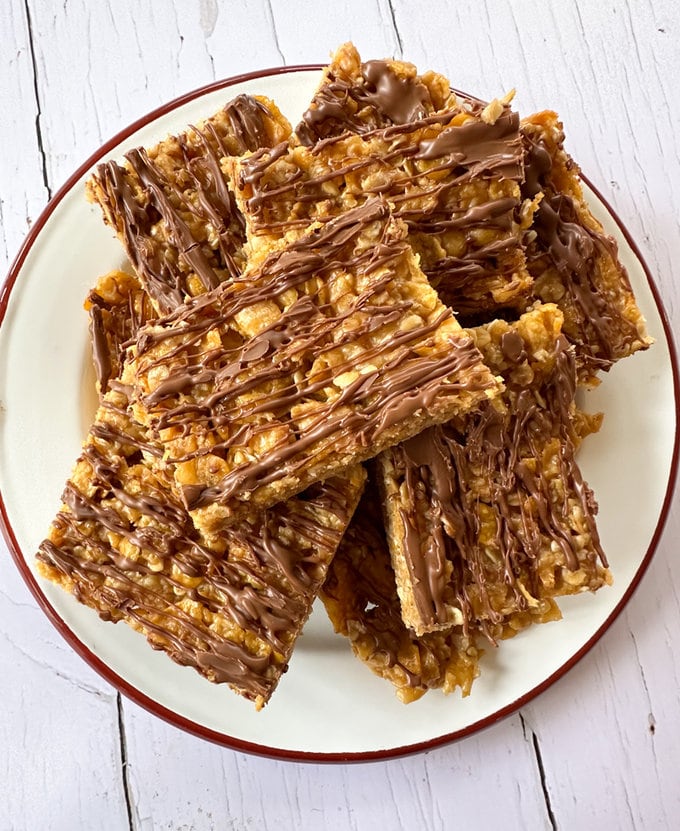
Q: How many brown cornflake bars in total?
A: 9